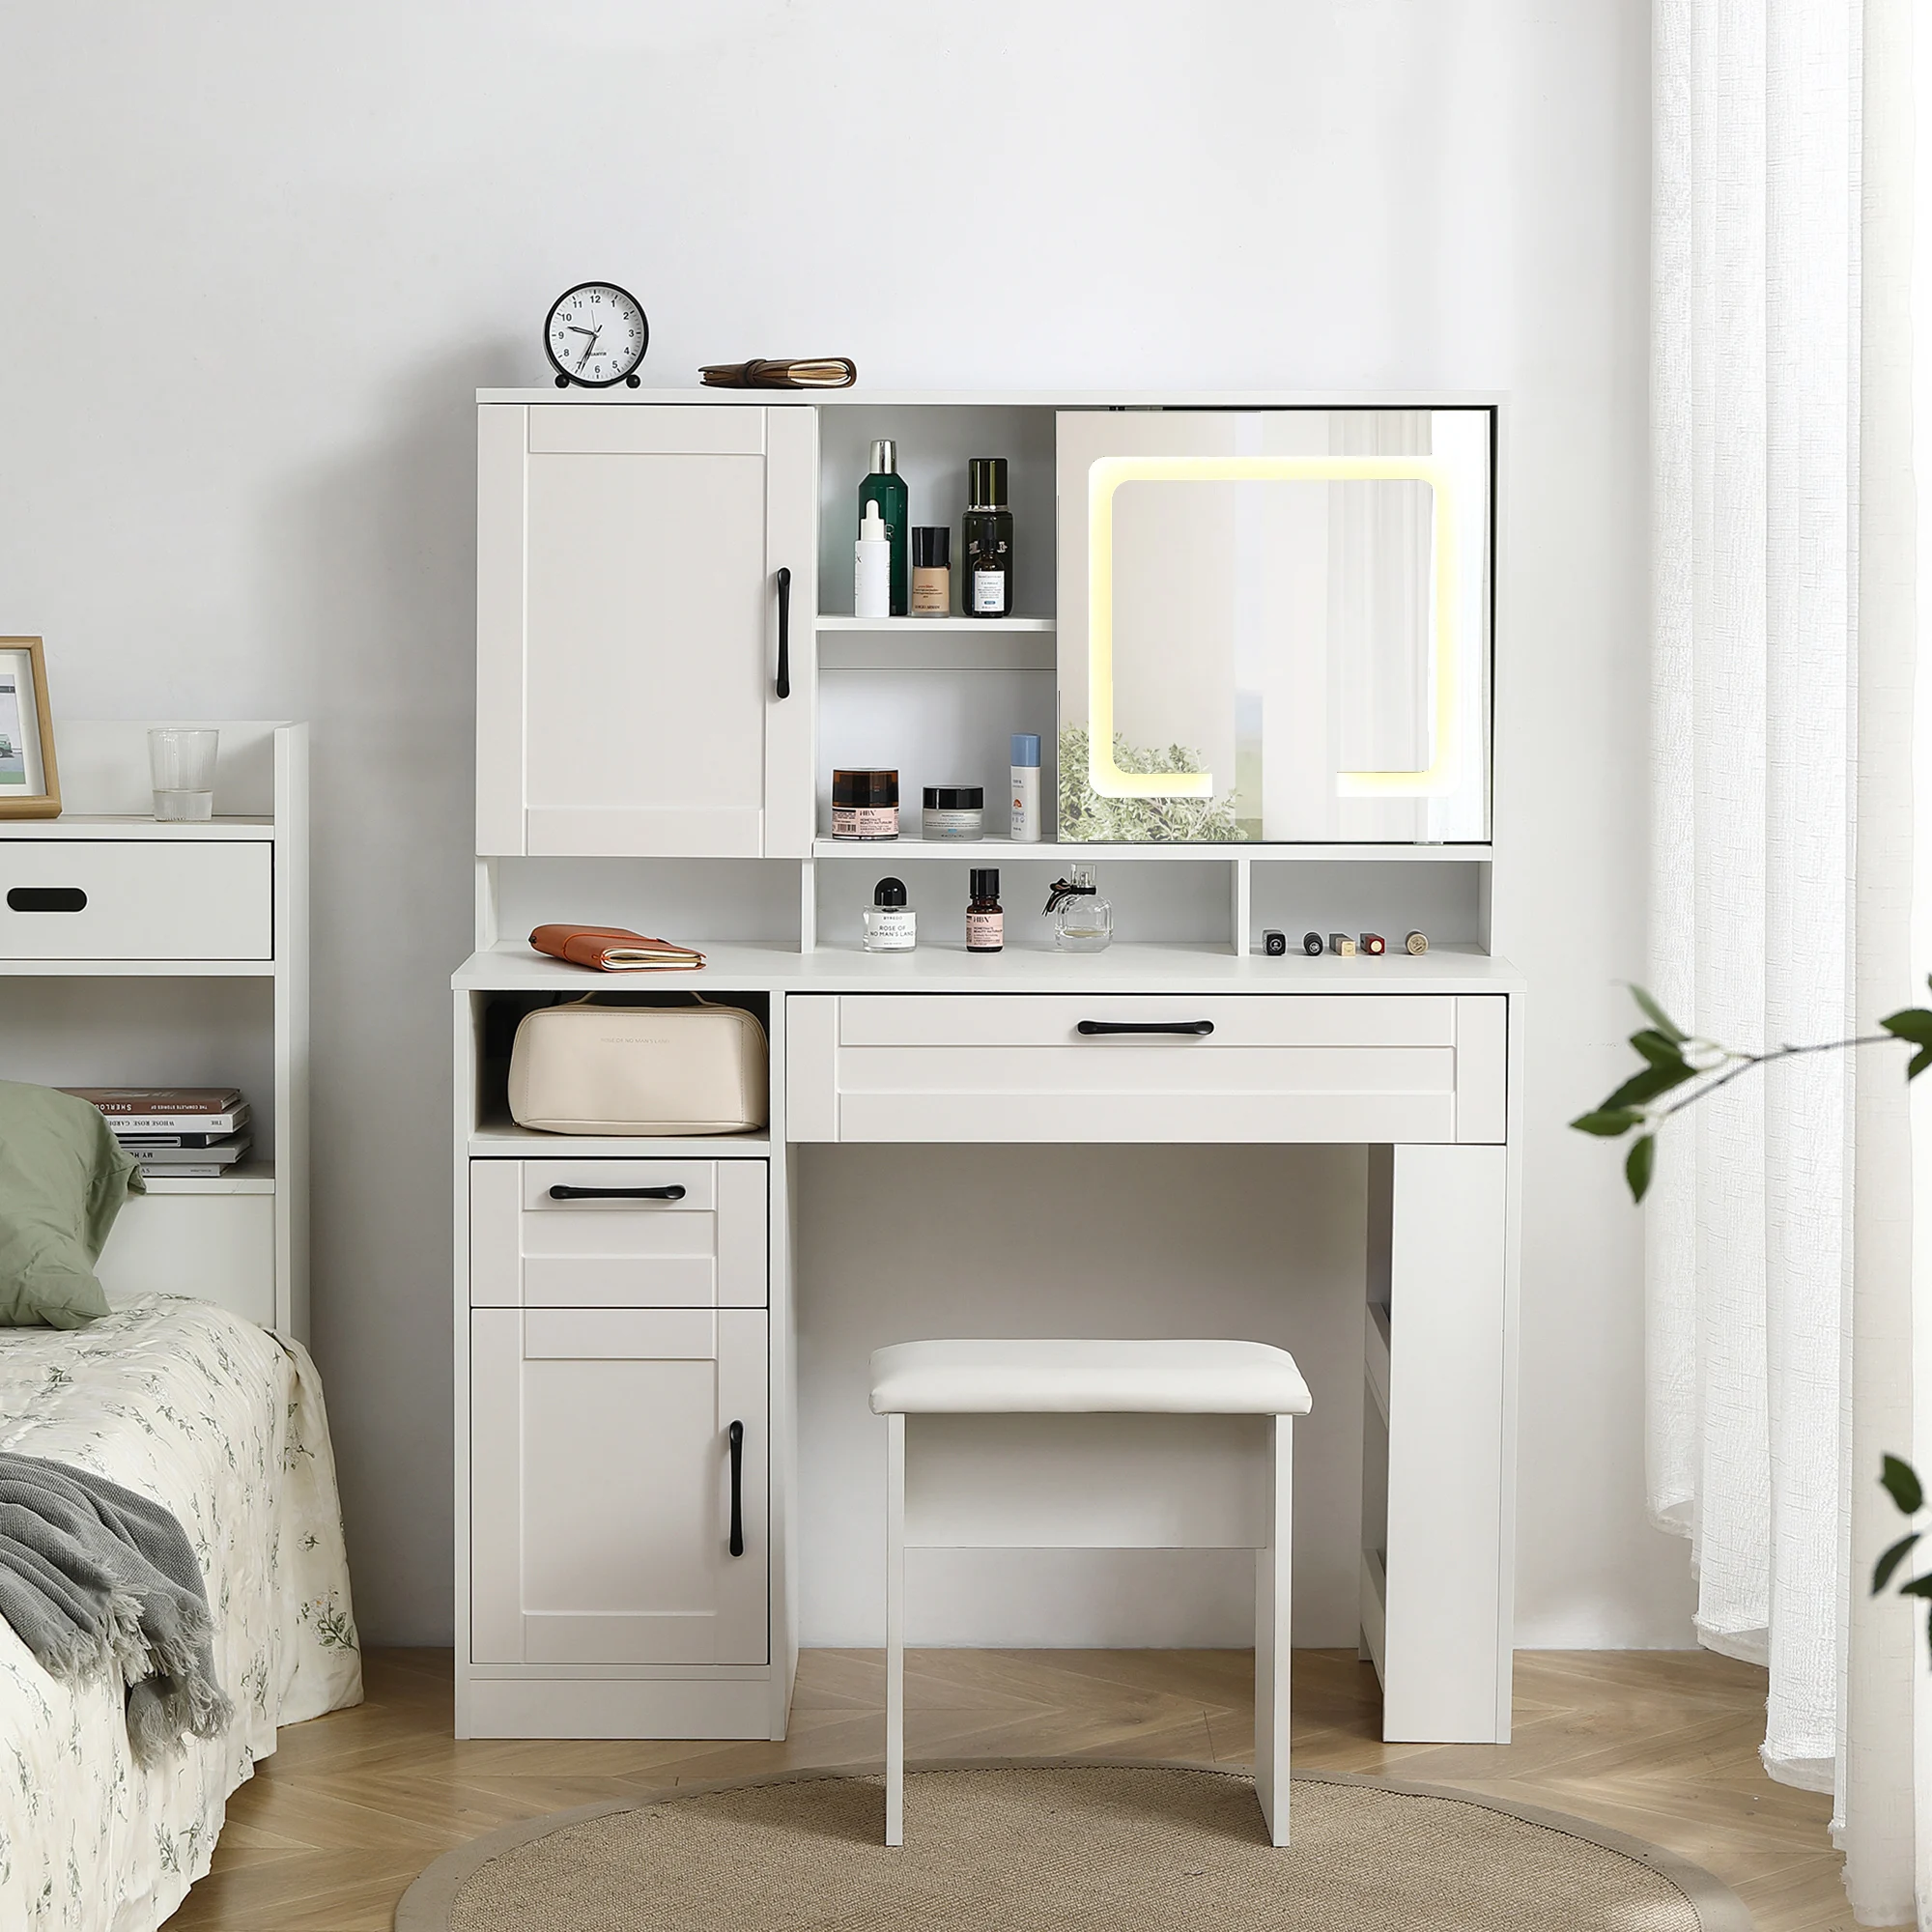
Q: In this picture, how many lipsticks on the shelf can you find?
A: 5